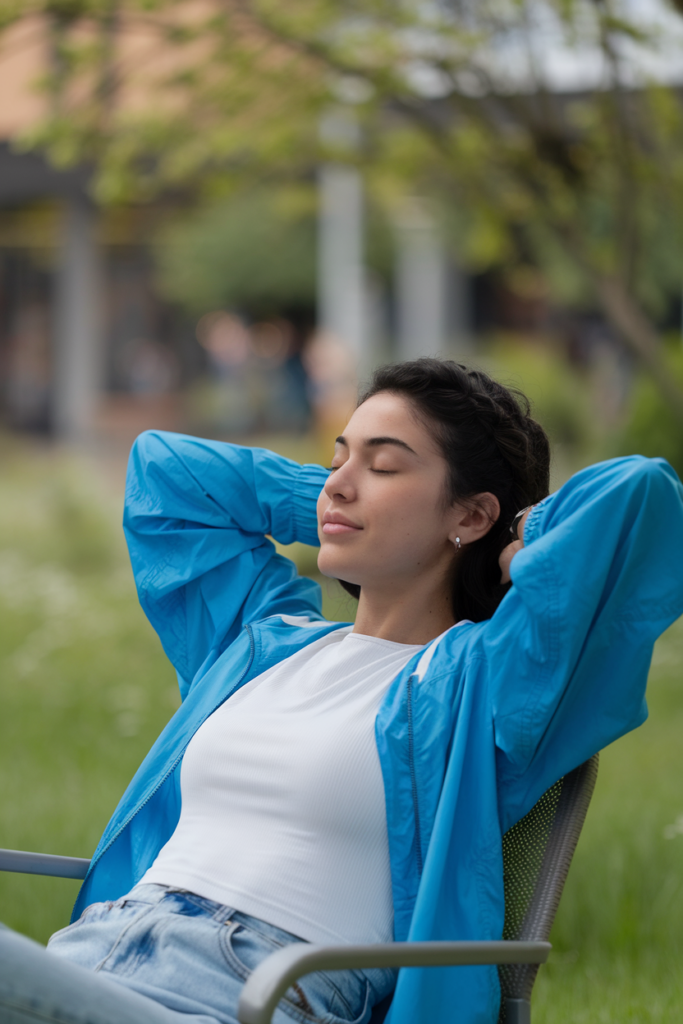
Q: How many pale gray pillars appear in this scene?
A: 3